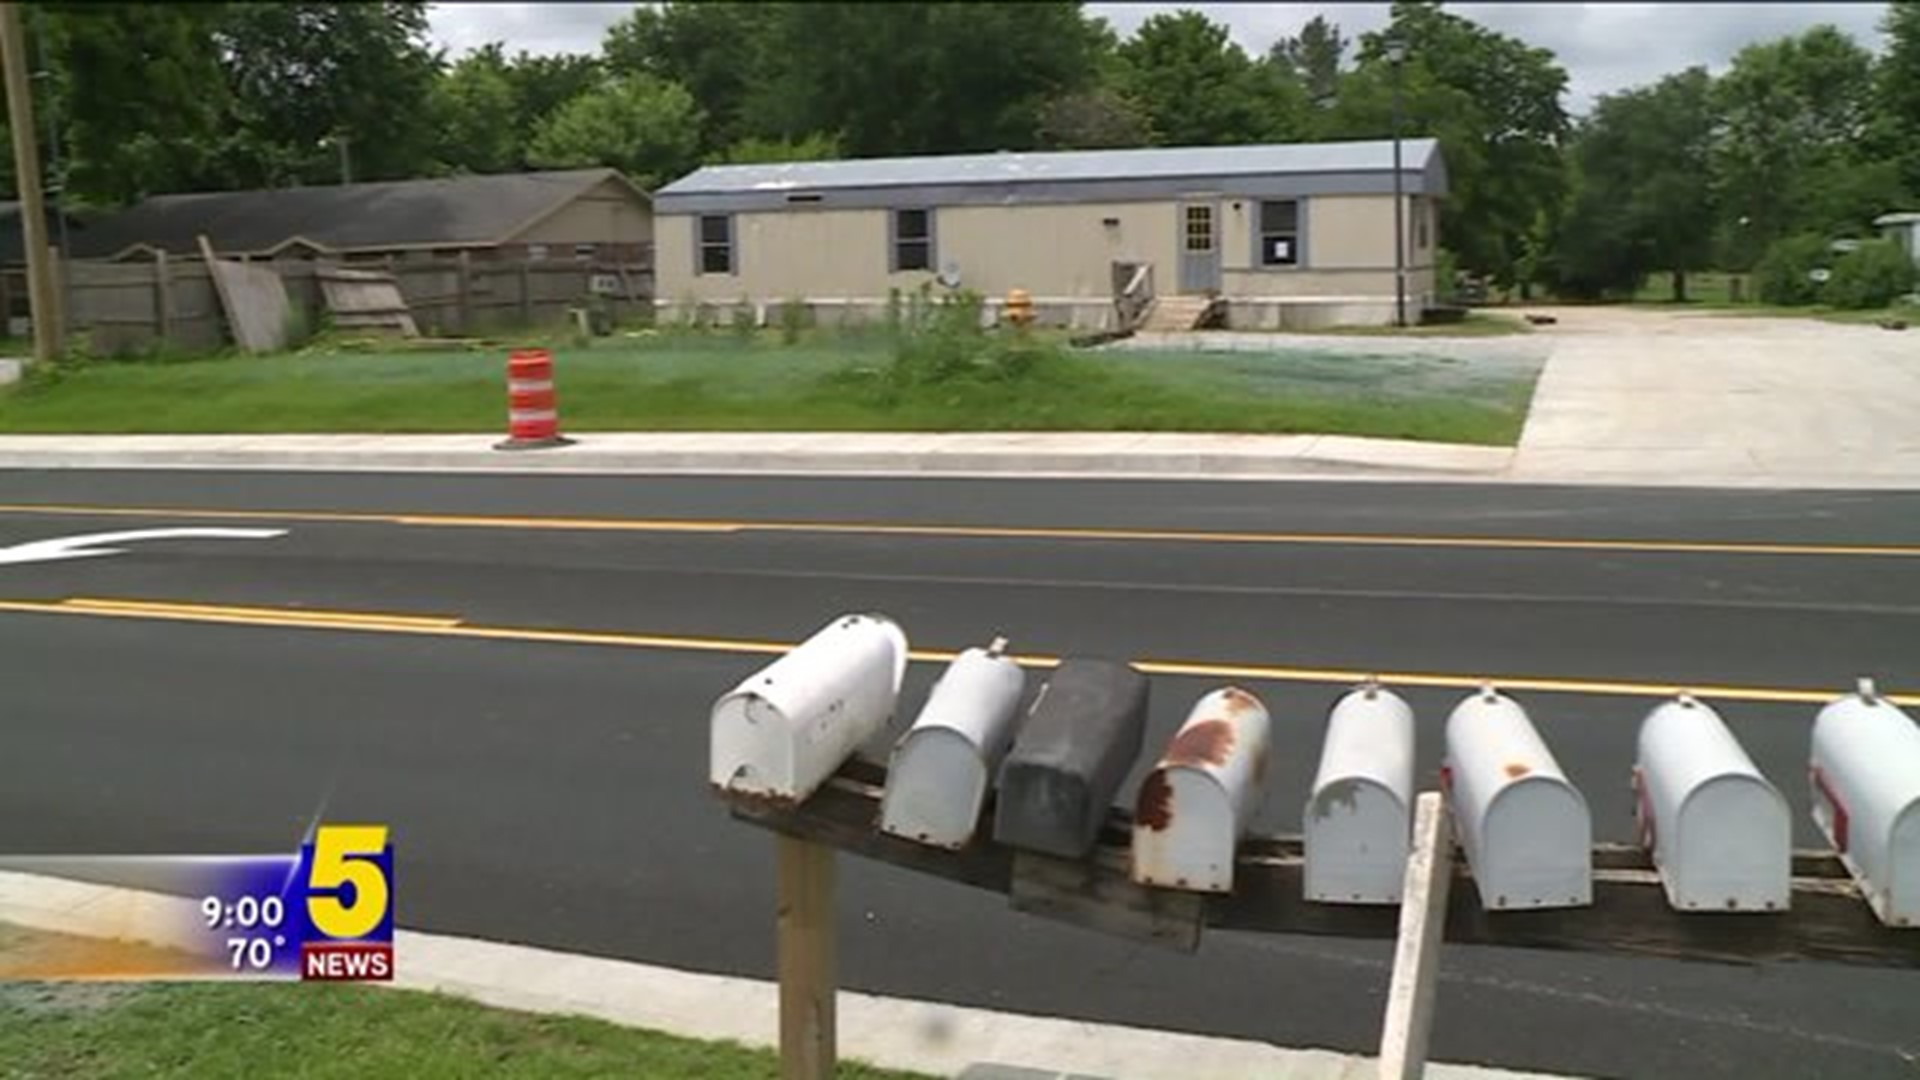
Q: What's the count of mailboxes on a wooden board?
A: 8